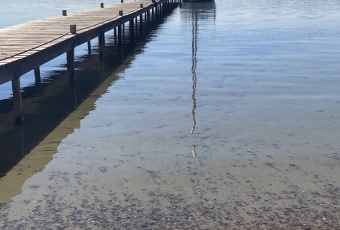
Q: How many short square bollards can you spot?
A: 6